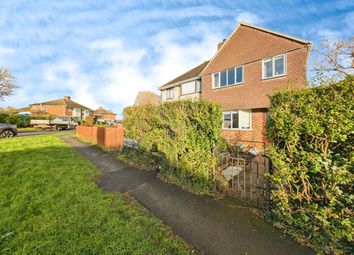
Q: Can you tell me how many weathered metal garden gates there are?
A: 1